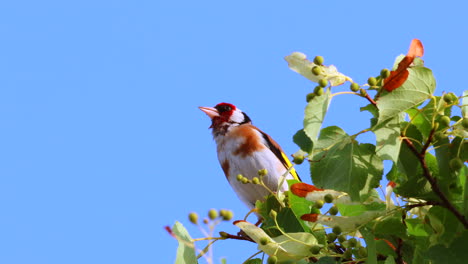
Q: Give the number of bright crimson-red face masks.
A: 1